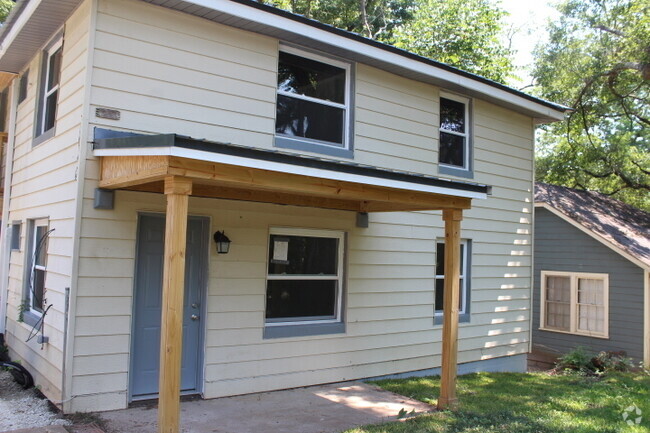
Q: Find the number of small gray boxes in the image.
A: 2